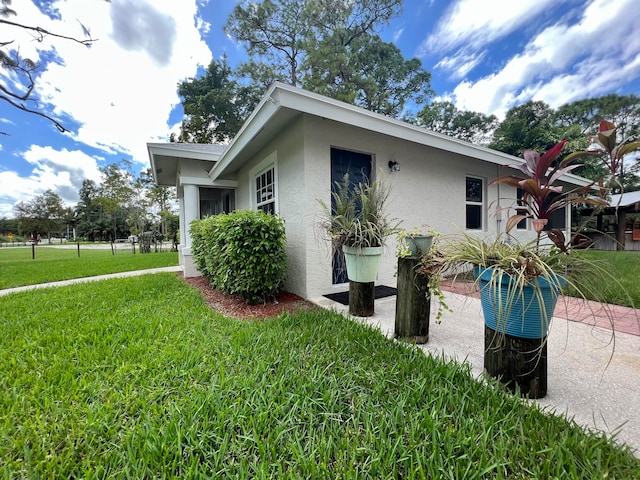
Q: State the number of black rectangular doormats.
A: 1